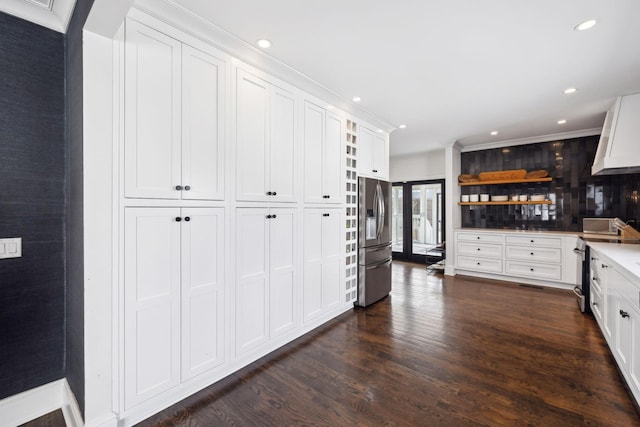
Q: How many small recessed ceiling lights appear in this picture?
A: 7